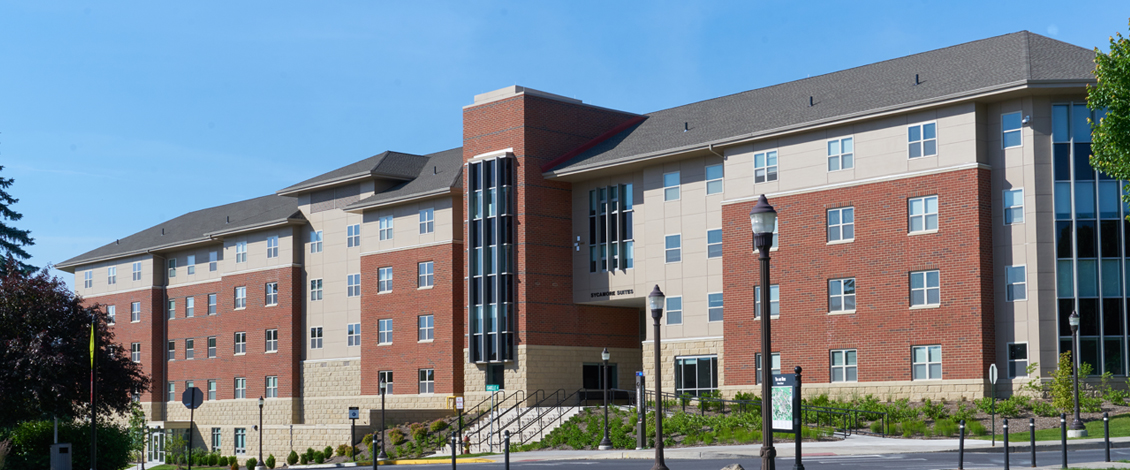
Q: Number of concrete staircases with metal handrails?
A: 1